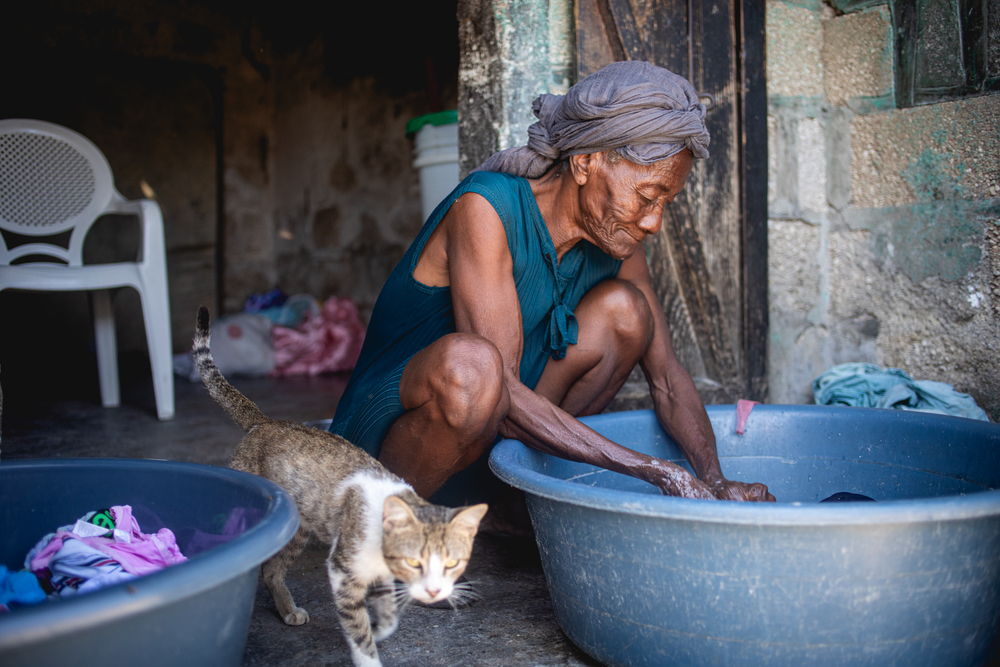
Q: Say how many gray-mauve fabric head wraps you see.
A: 1